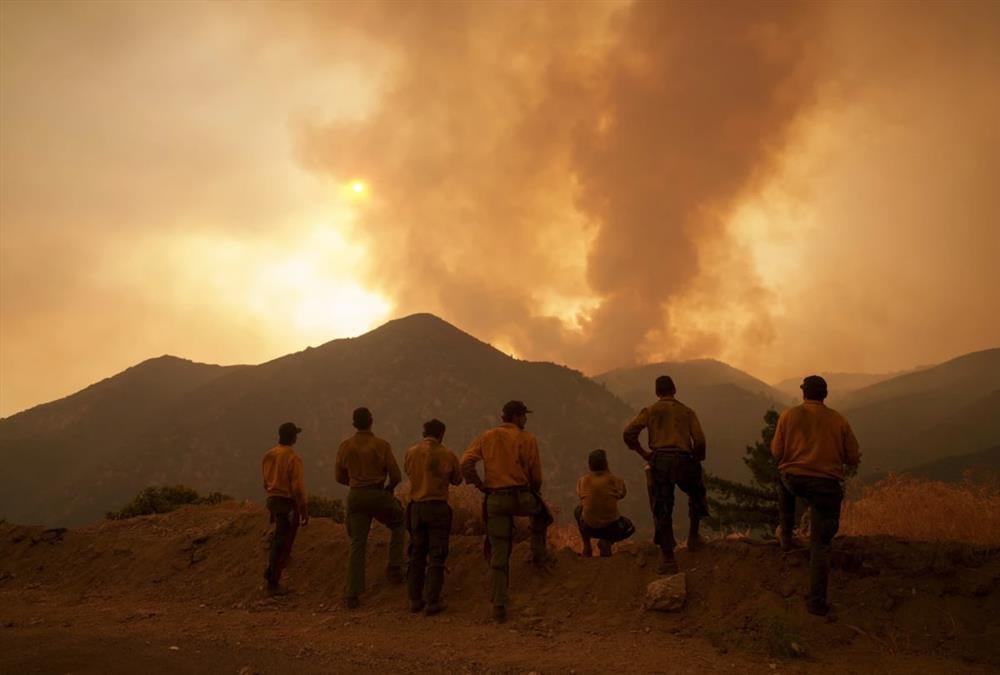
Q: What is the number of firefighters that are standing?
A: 6